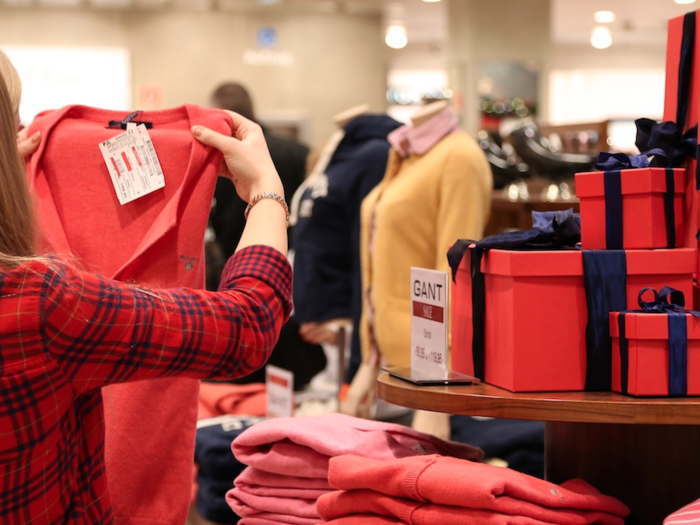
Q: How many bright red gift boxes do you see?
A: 4